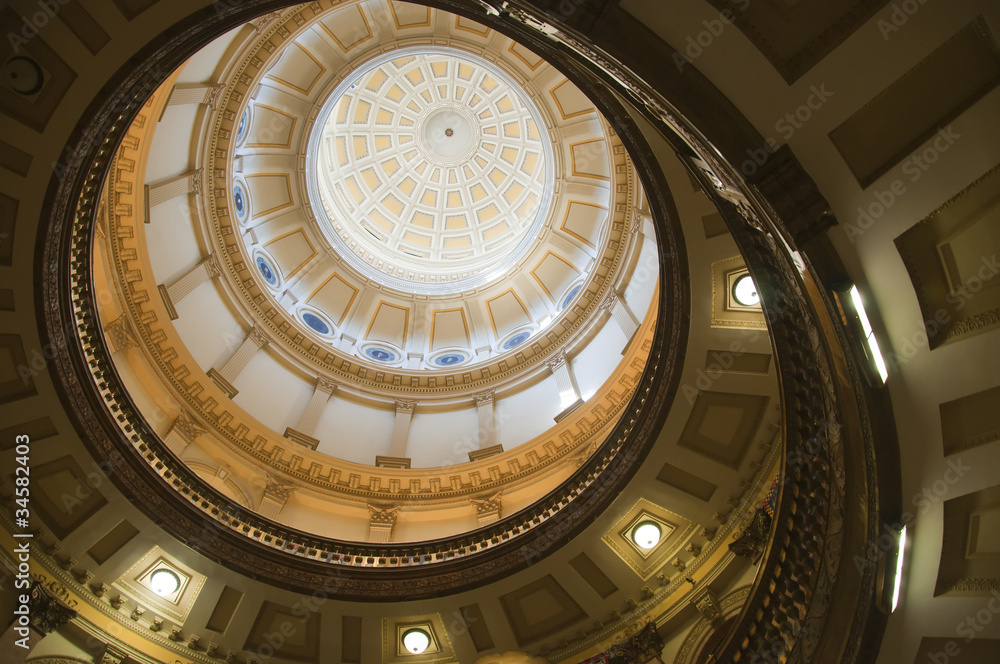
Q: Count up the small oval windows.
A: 8